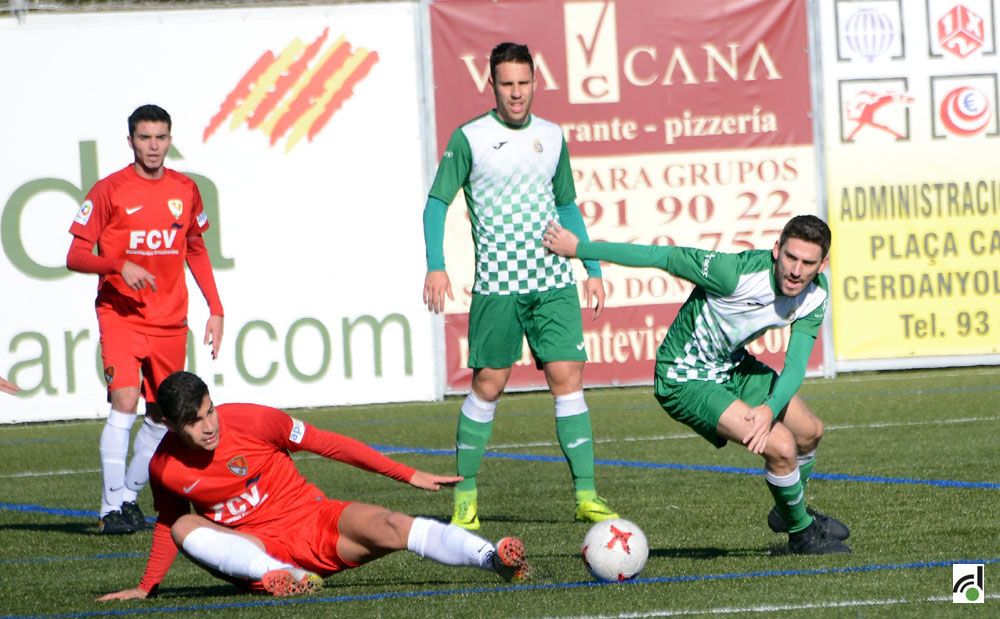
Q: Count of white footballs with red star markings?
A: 1